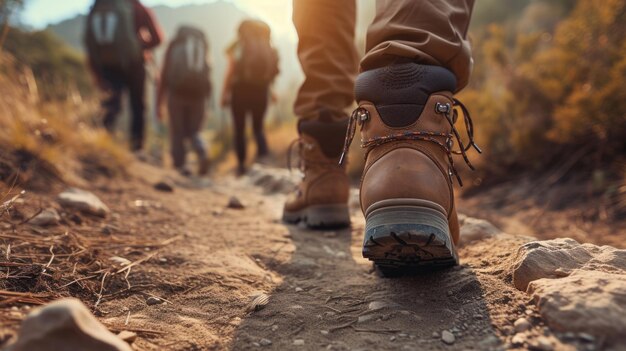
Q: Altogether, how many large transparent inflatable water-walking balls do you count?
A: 0